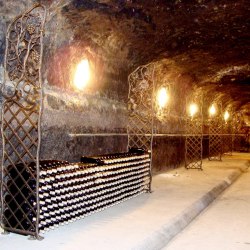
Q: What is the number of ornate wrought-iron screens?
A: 5